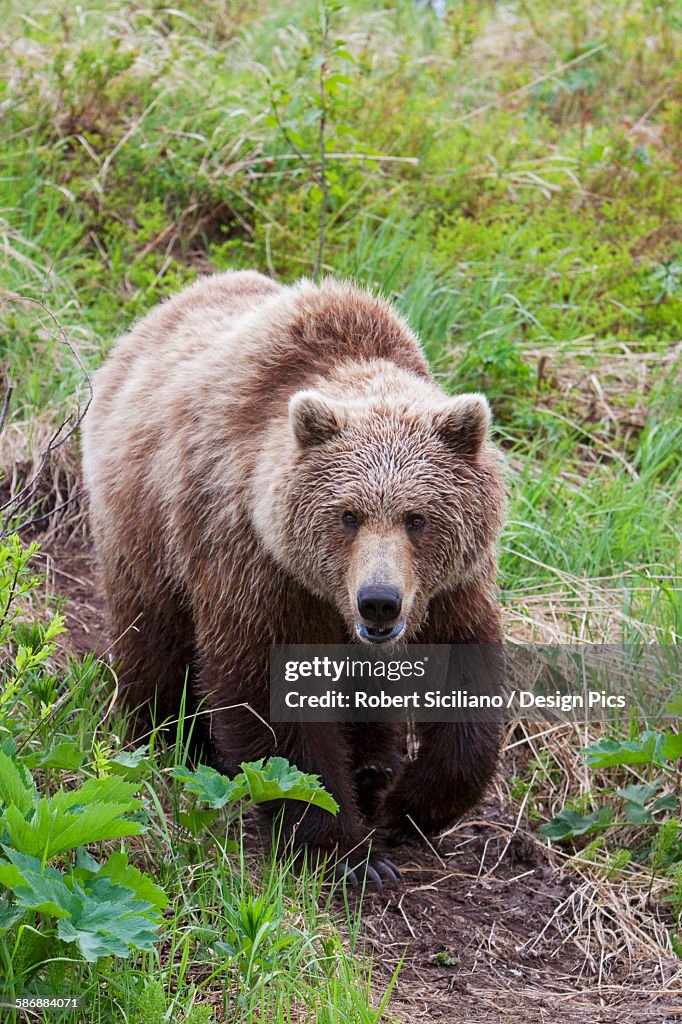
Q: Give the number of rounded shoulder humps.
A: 1